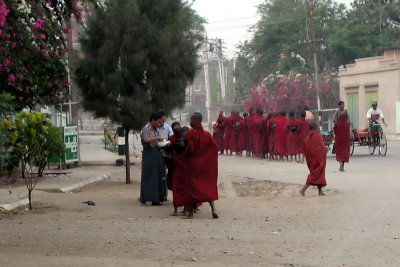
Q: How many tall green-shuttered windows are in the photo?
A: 2